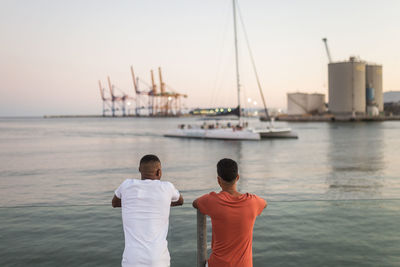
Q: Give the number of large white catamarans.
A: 1